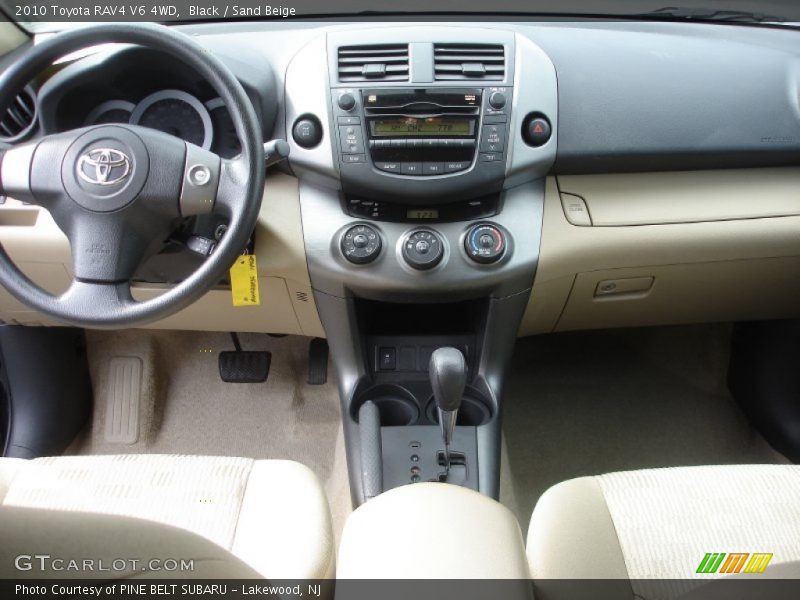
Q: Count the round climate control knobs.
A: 3